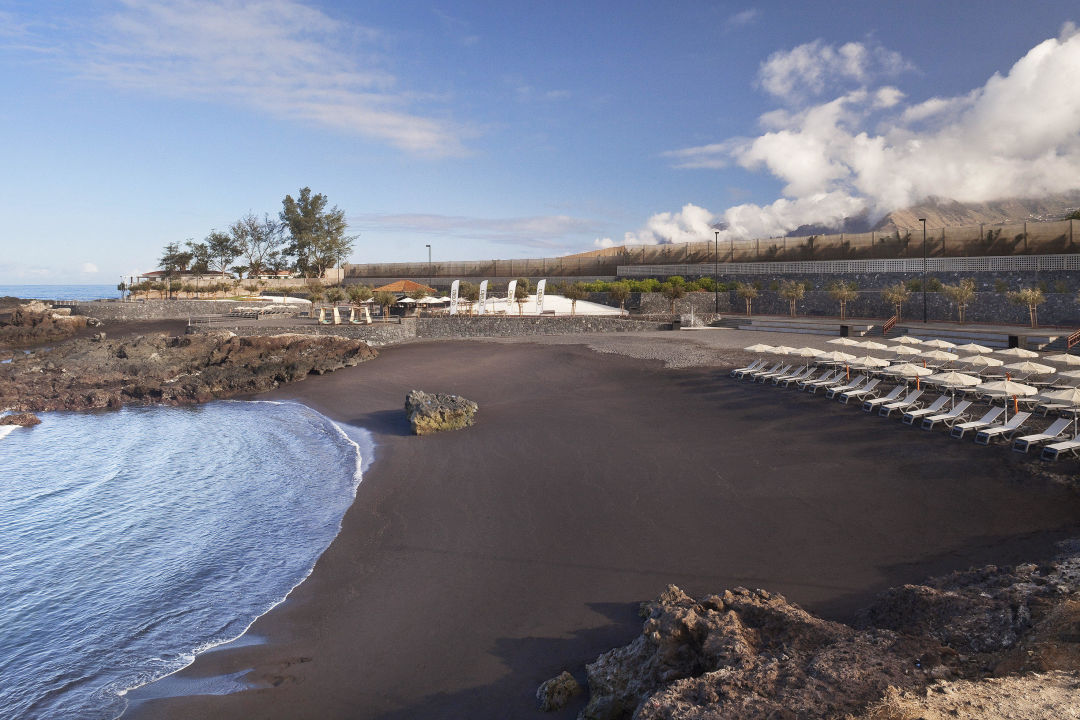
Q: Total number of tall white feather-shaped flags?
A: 4